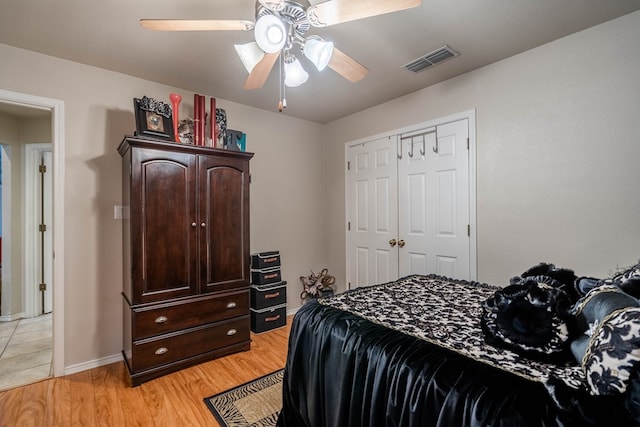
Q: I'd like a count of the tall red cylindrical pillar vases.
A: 3